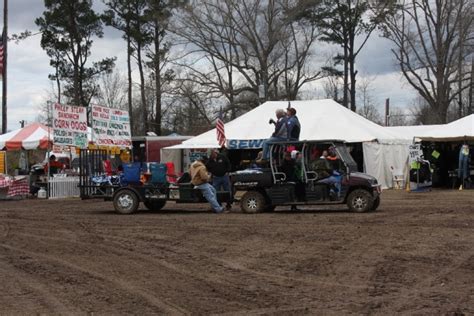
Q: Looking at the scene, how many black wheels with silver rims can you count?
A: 3